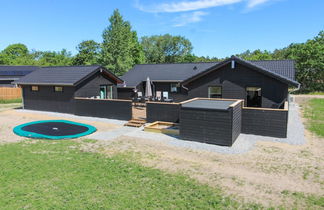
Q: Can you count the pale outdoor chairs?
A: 3